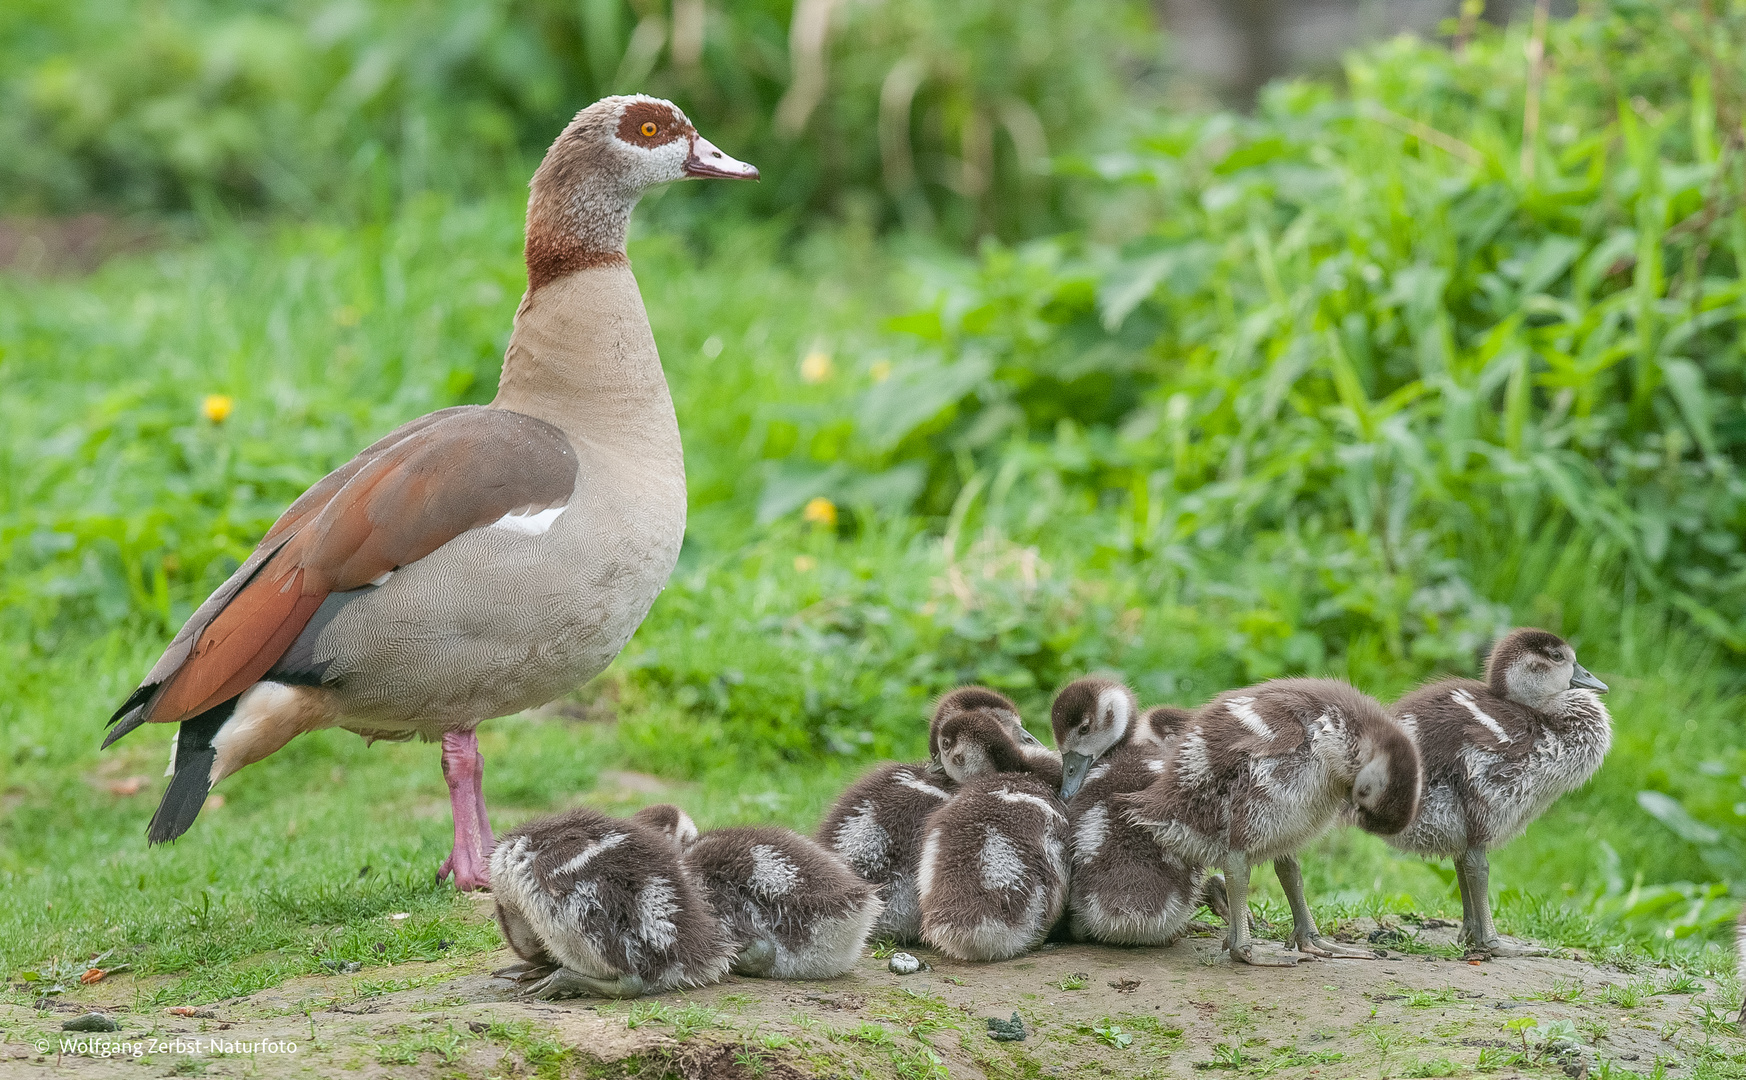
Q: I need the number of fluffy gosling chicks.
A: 8